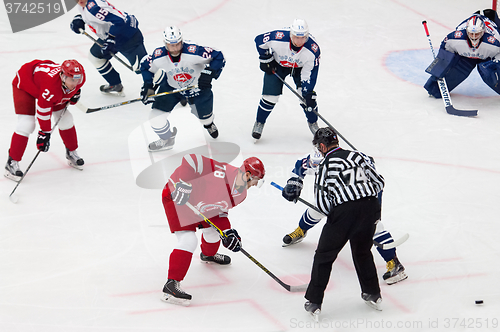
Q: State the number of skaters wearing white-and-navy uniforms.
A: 5